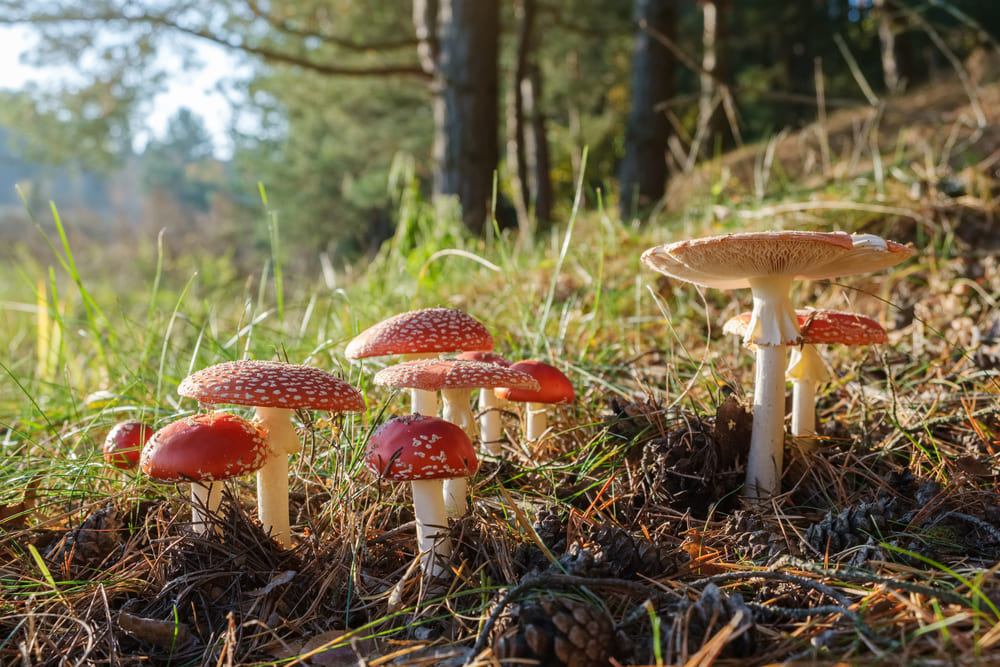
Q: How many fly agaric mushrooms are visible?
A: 10